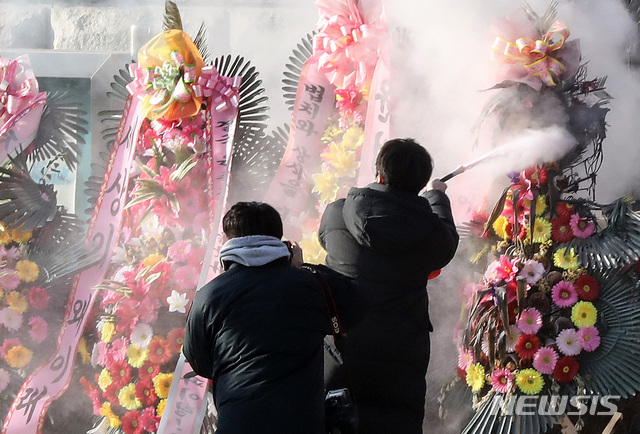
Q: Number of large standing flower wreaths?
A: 4